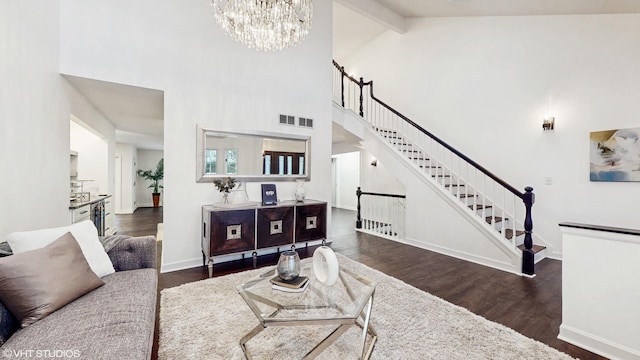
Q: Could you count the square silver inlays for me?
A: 3